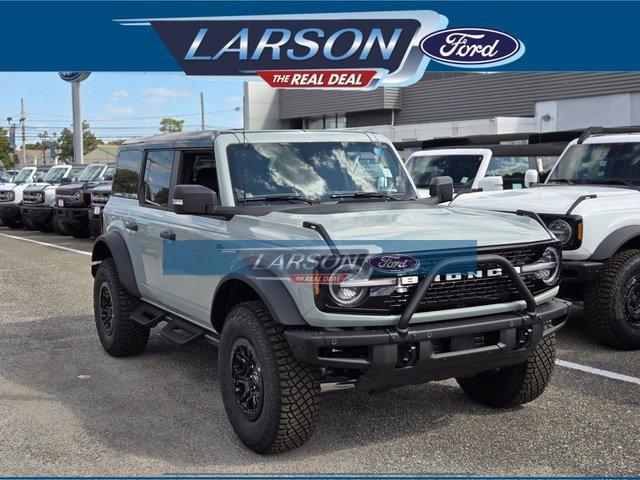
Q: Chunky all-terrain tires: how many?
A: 4